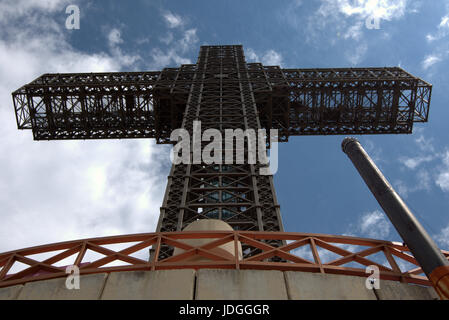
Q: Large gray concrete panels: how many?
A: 6